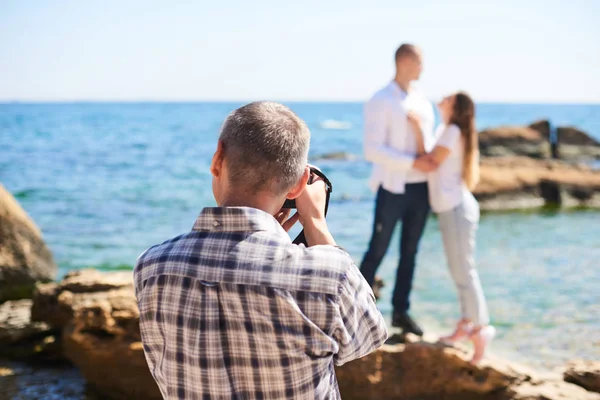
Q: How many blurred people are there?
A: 2